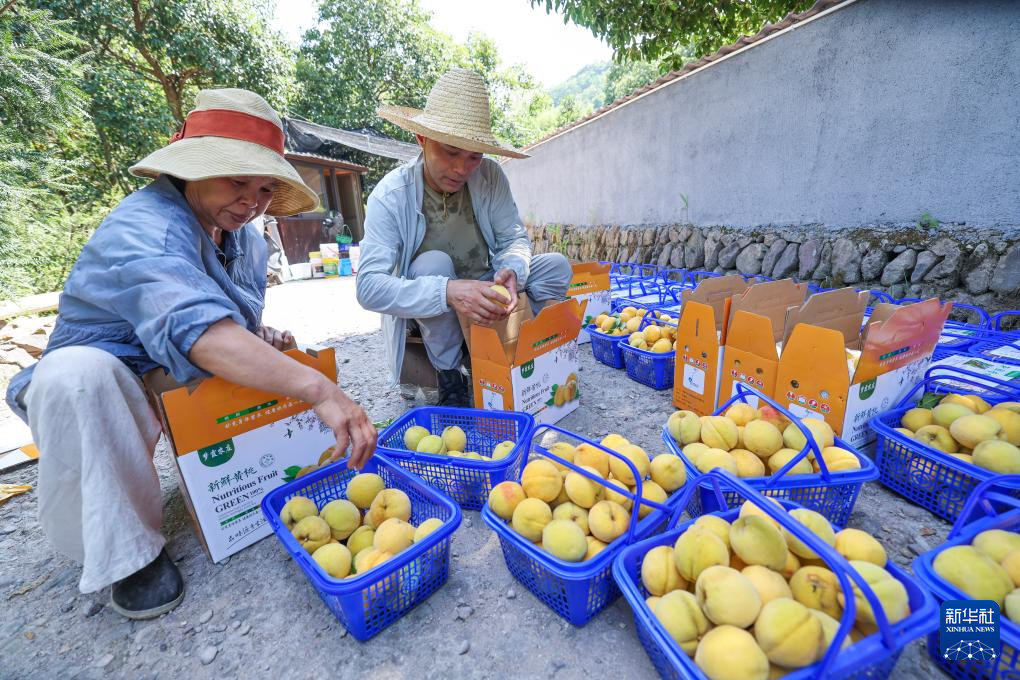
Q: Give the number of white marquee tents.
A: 0